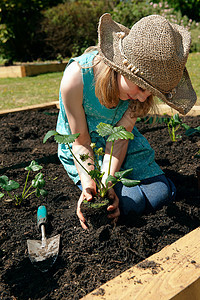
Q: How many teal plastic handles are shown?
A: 1